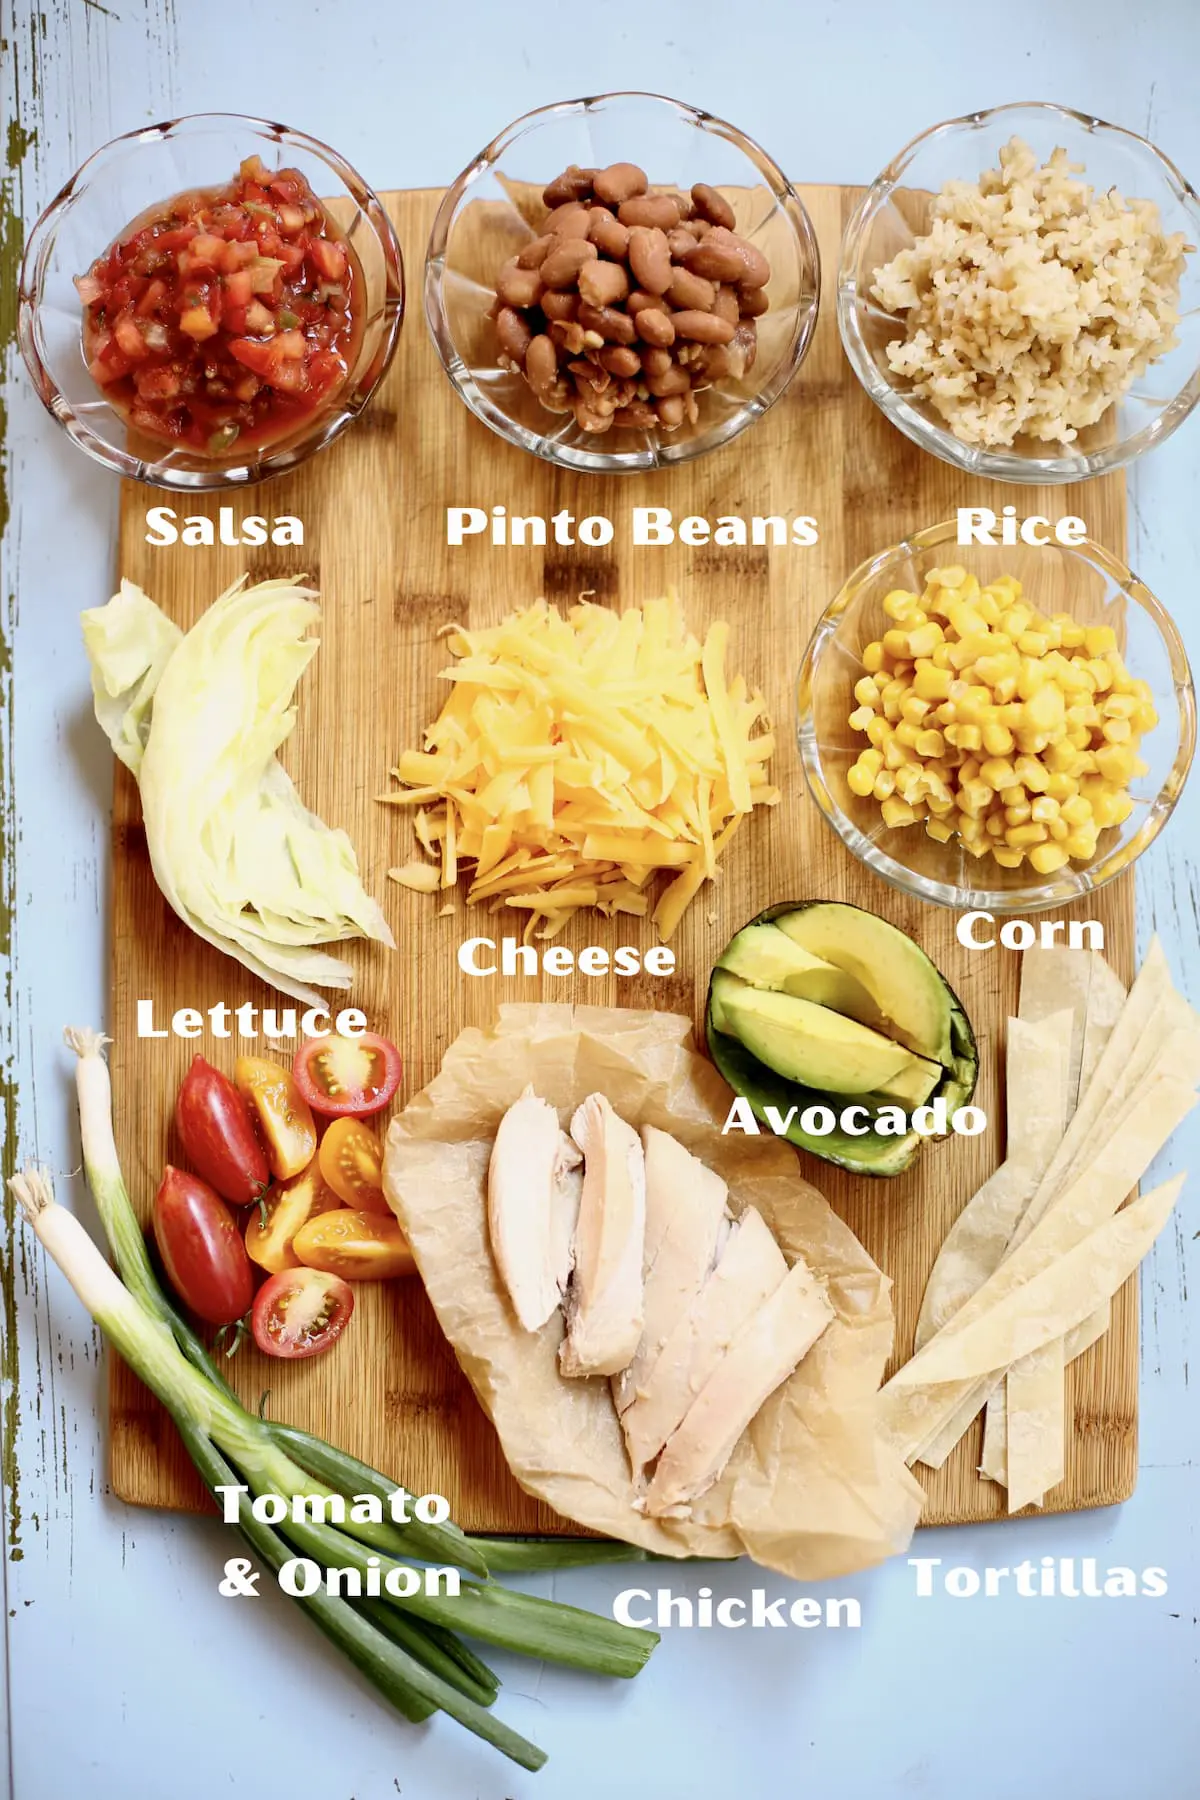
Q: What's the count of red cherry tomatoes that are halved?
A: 2